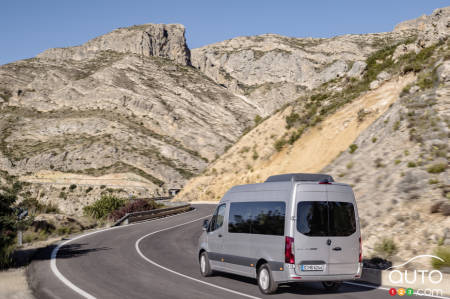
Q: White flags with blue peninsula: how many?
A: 0